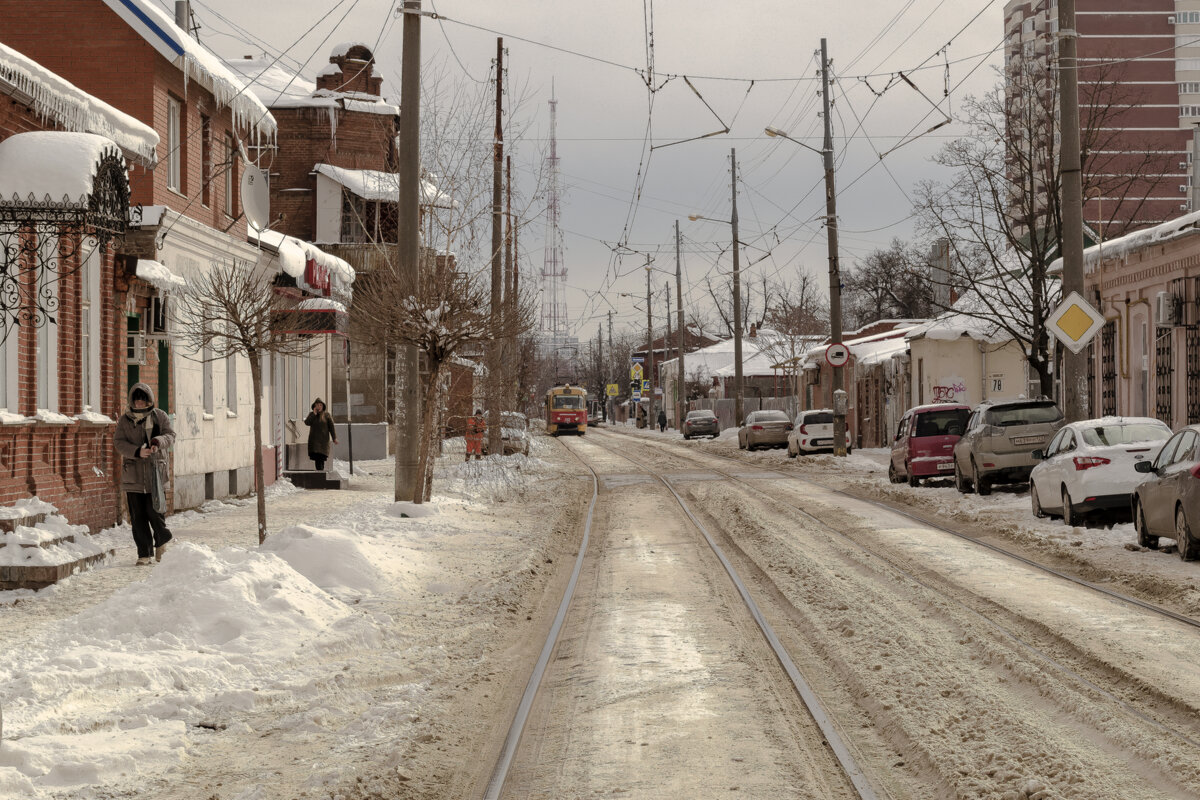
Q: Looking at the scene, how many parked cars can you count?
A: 8